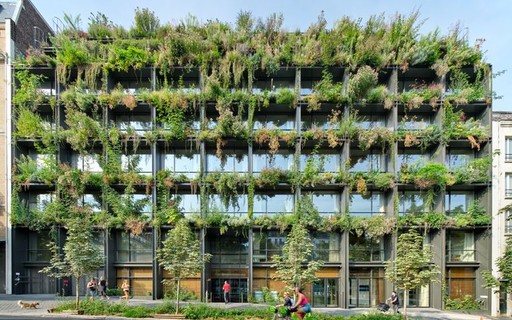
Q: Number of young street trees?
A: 4